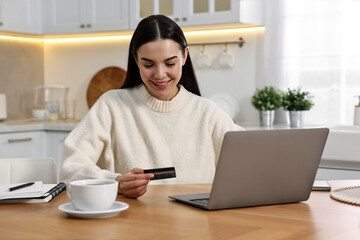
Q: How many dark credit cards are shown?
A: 1